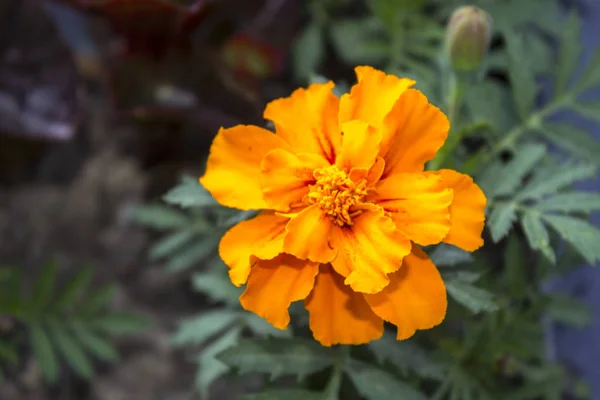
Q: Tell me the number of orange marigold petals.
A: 14